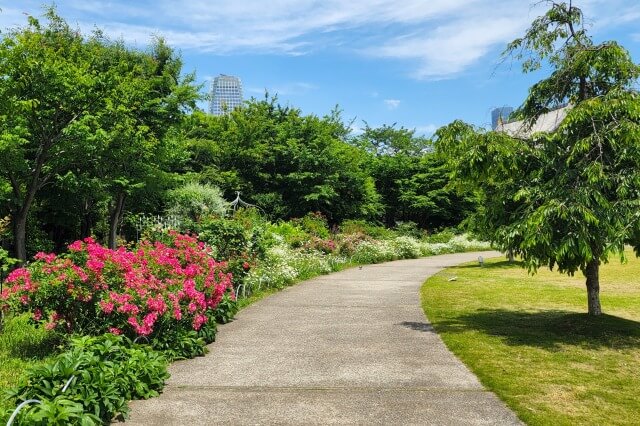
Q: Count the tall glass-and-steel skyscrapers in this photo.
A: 2